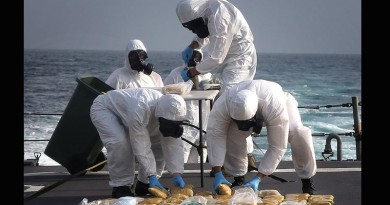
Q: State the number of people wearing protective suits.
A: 5